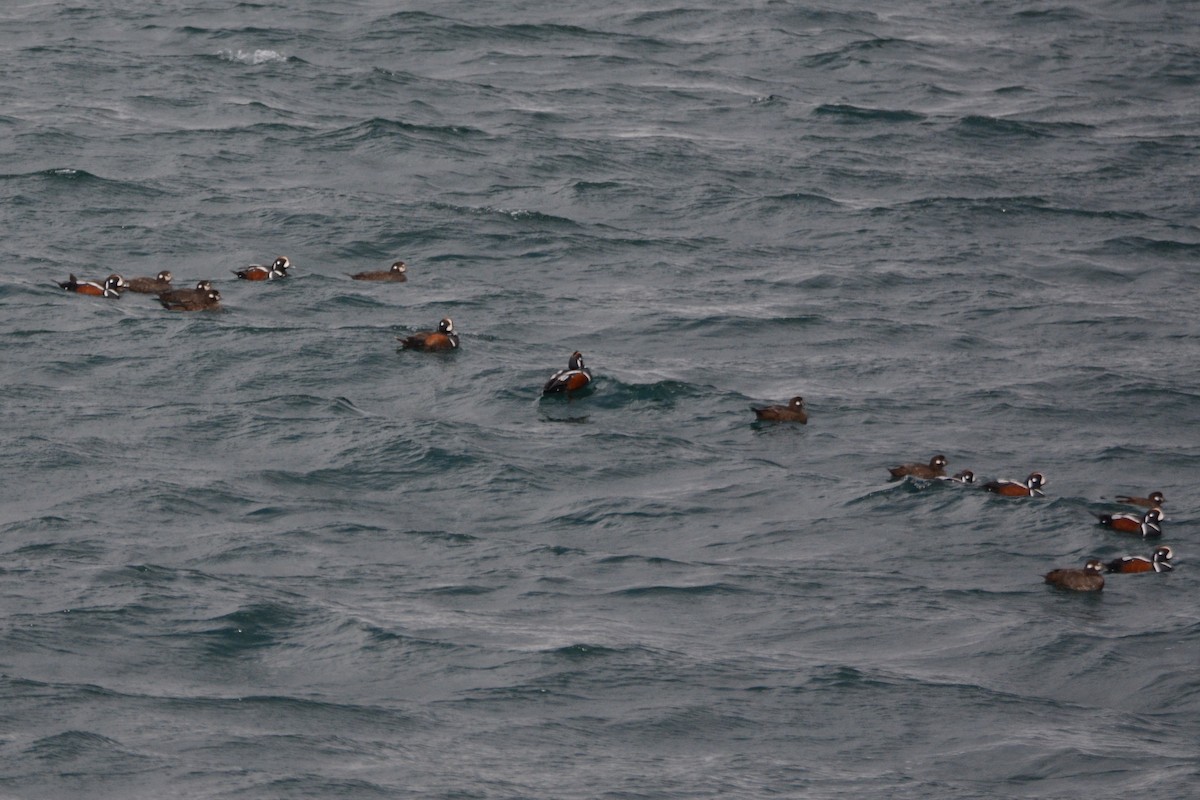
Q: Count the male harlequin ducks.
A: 8